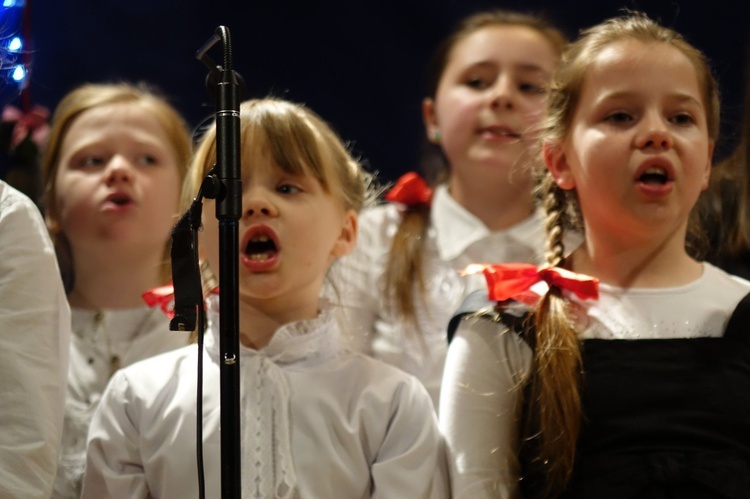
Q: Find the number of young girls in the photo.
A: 4